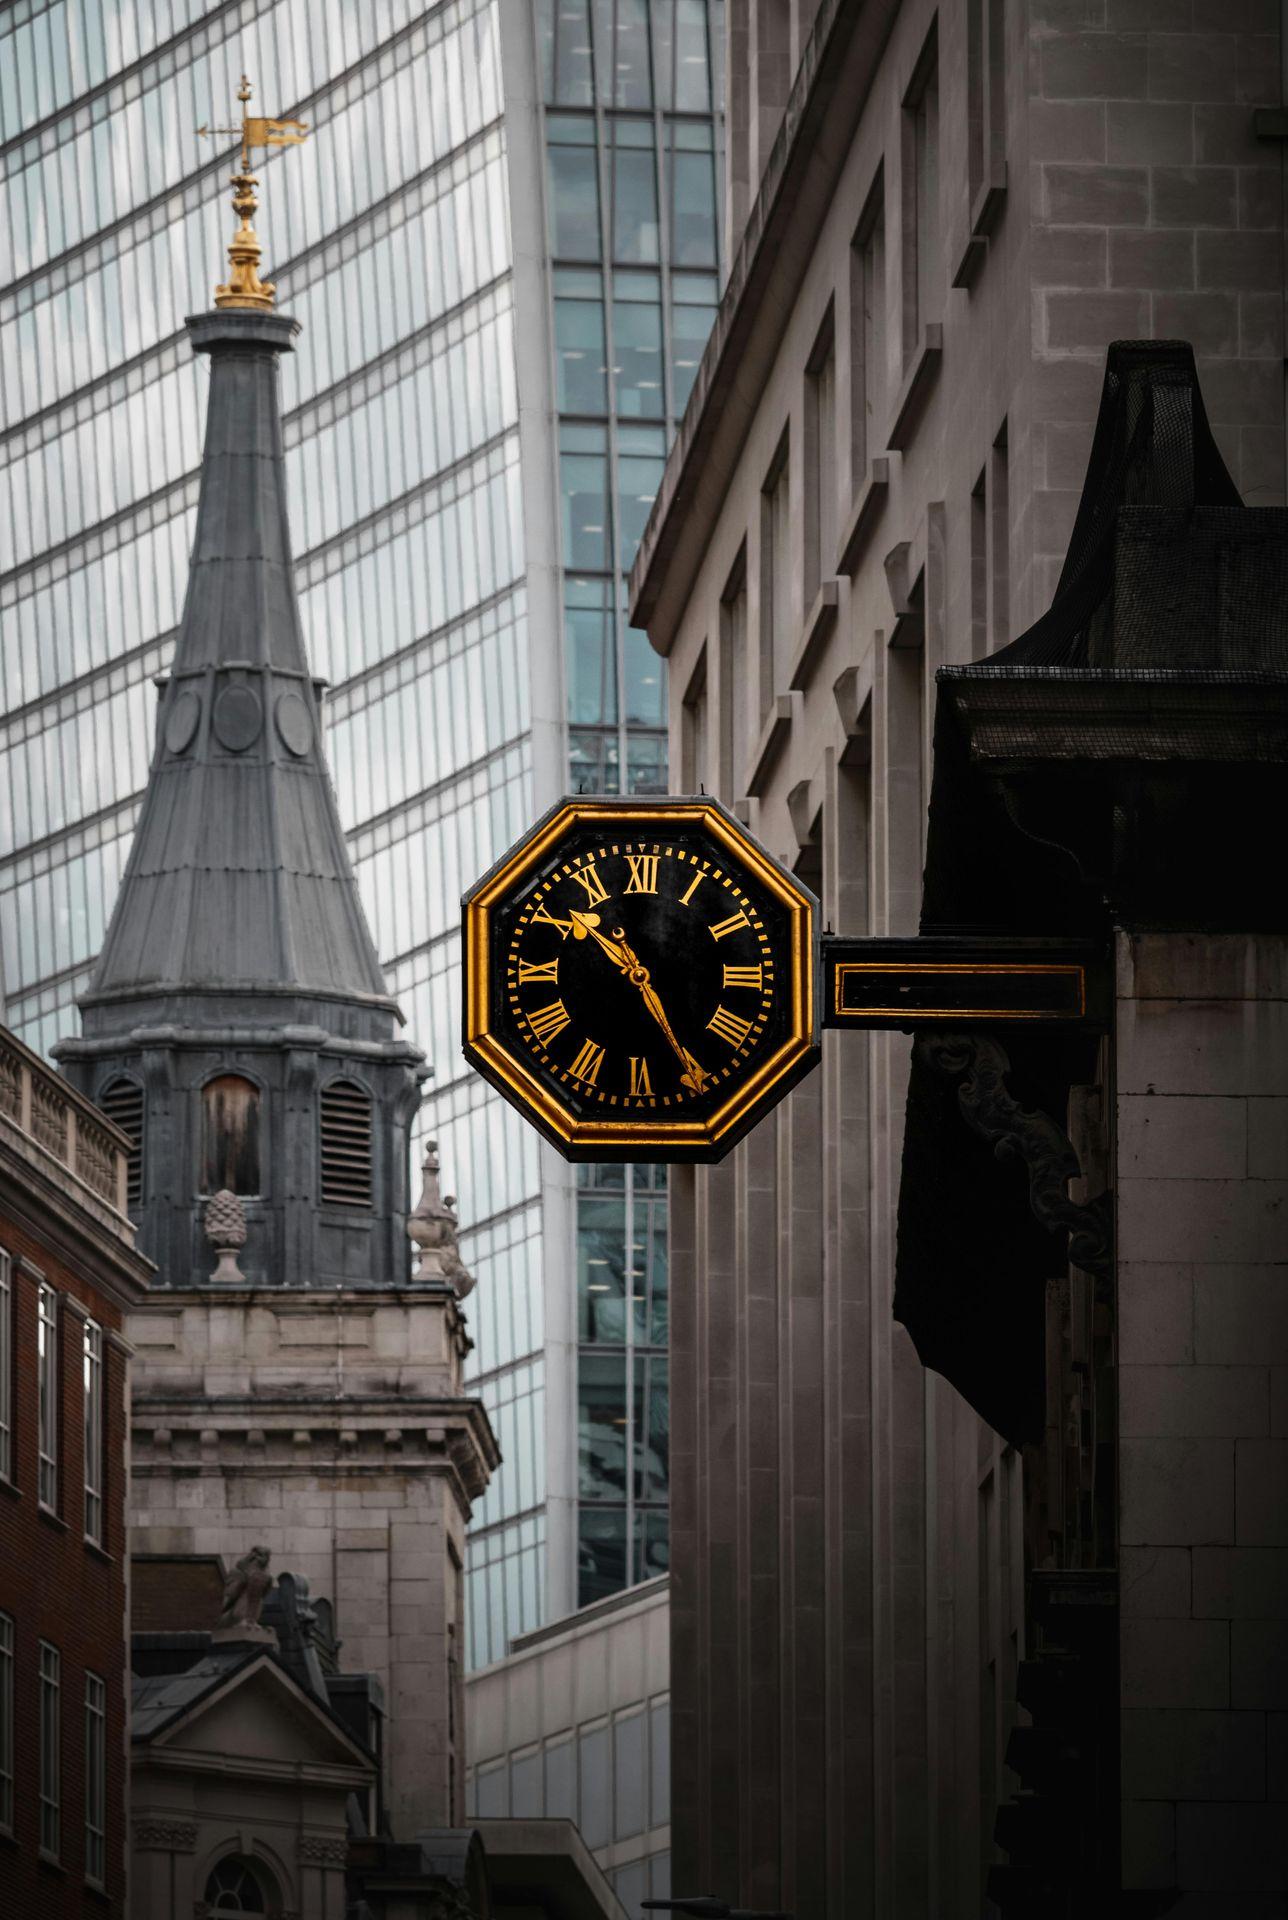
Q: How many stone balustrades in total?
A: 1